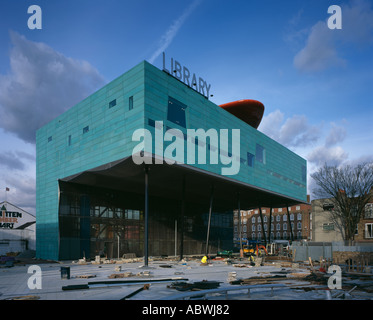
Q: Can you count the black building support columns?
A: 7